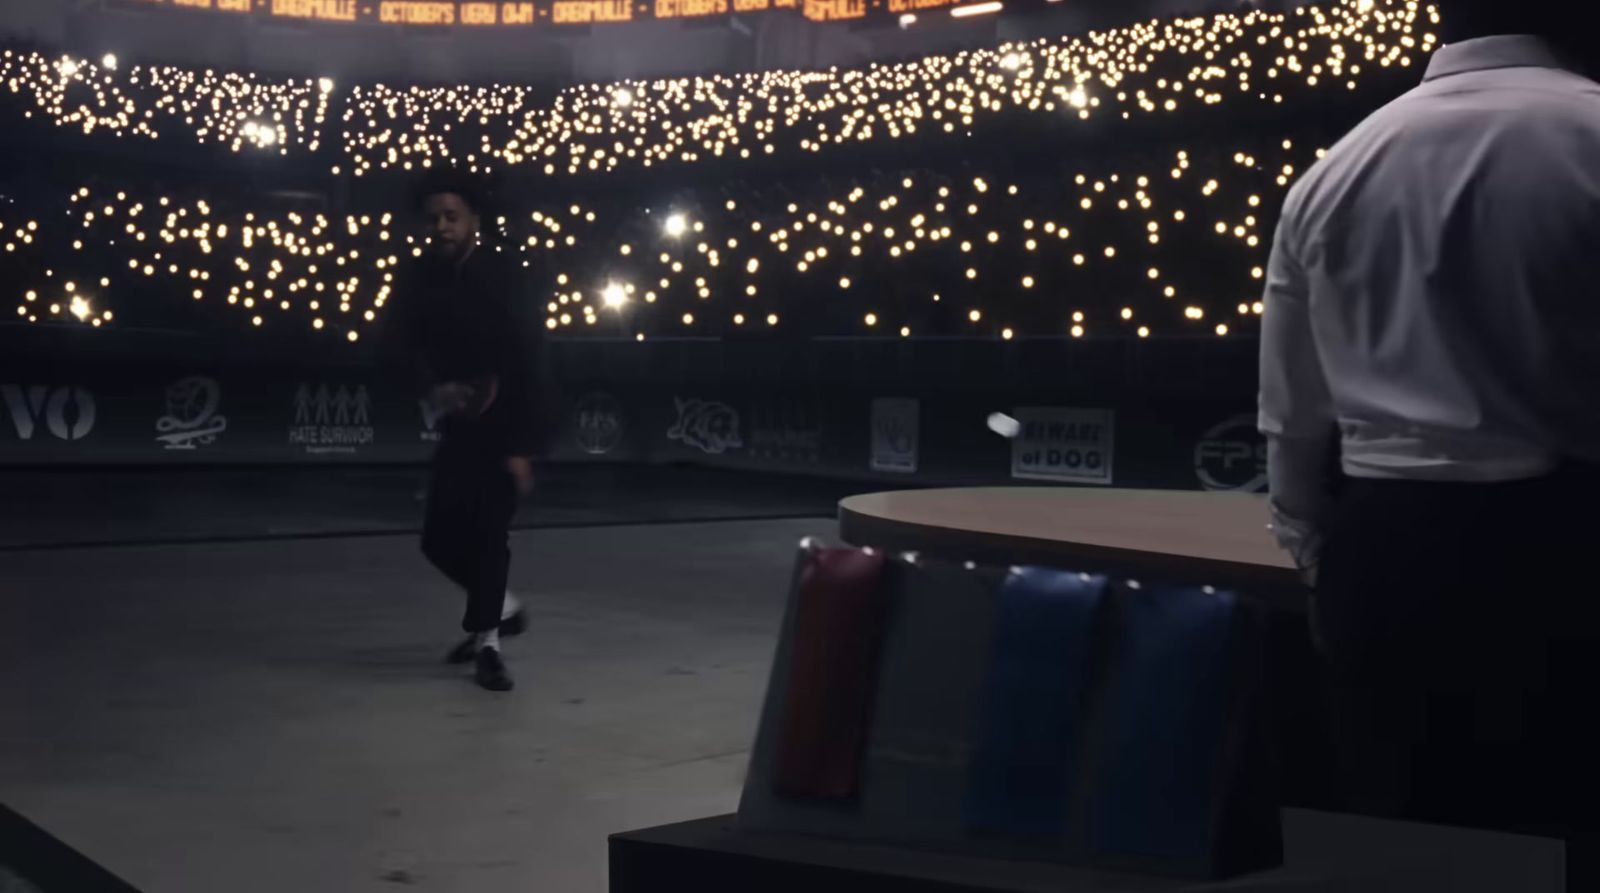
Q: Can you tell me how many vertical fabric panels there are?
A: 3